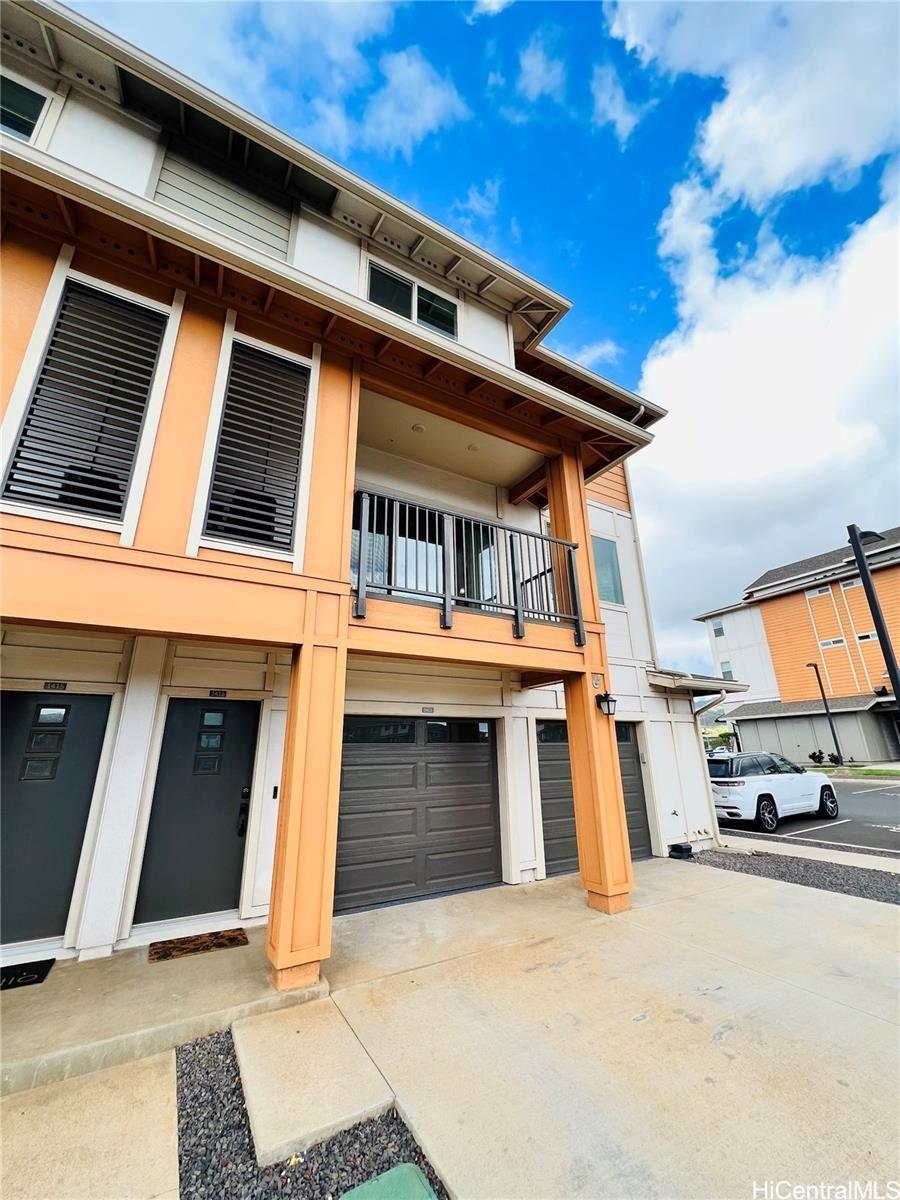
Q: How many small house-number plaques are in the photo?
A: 3